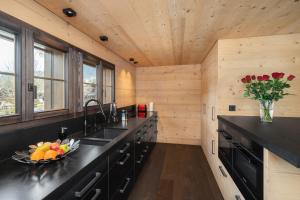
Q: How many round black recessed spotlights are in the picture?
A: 4